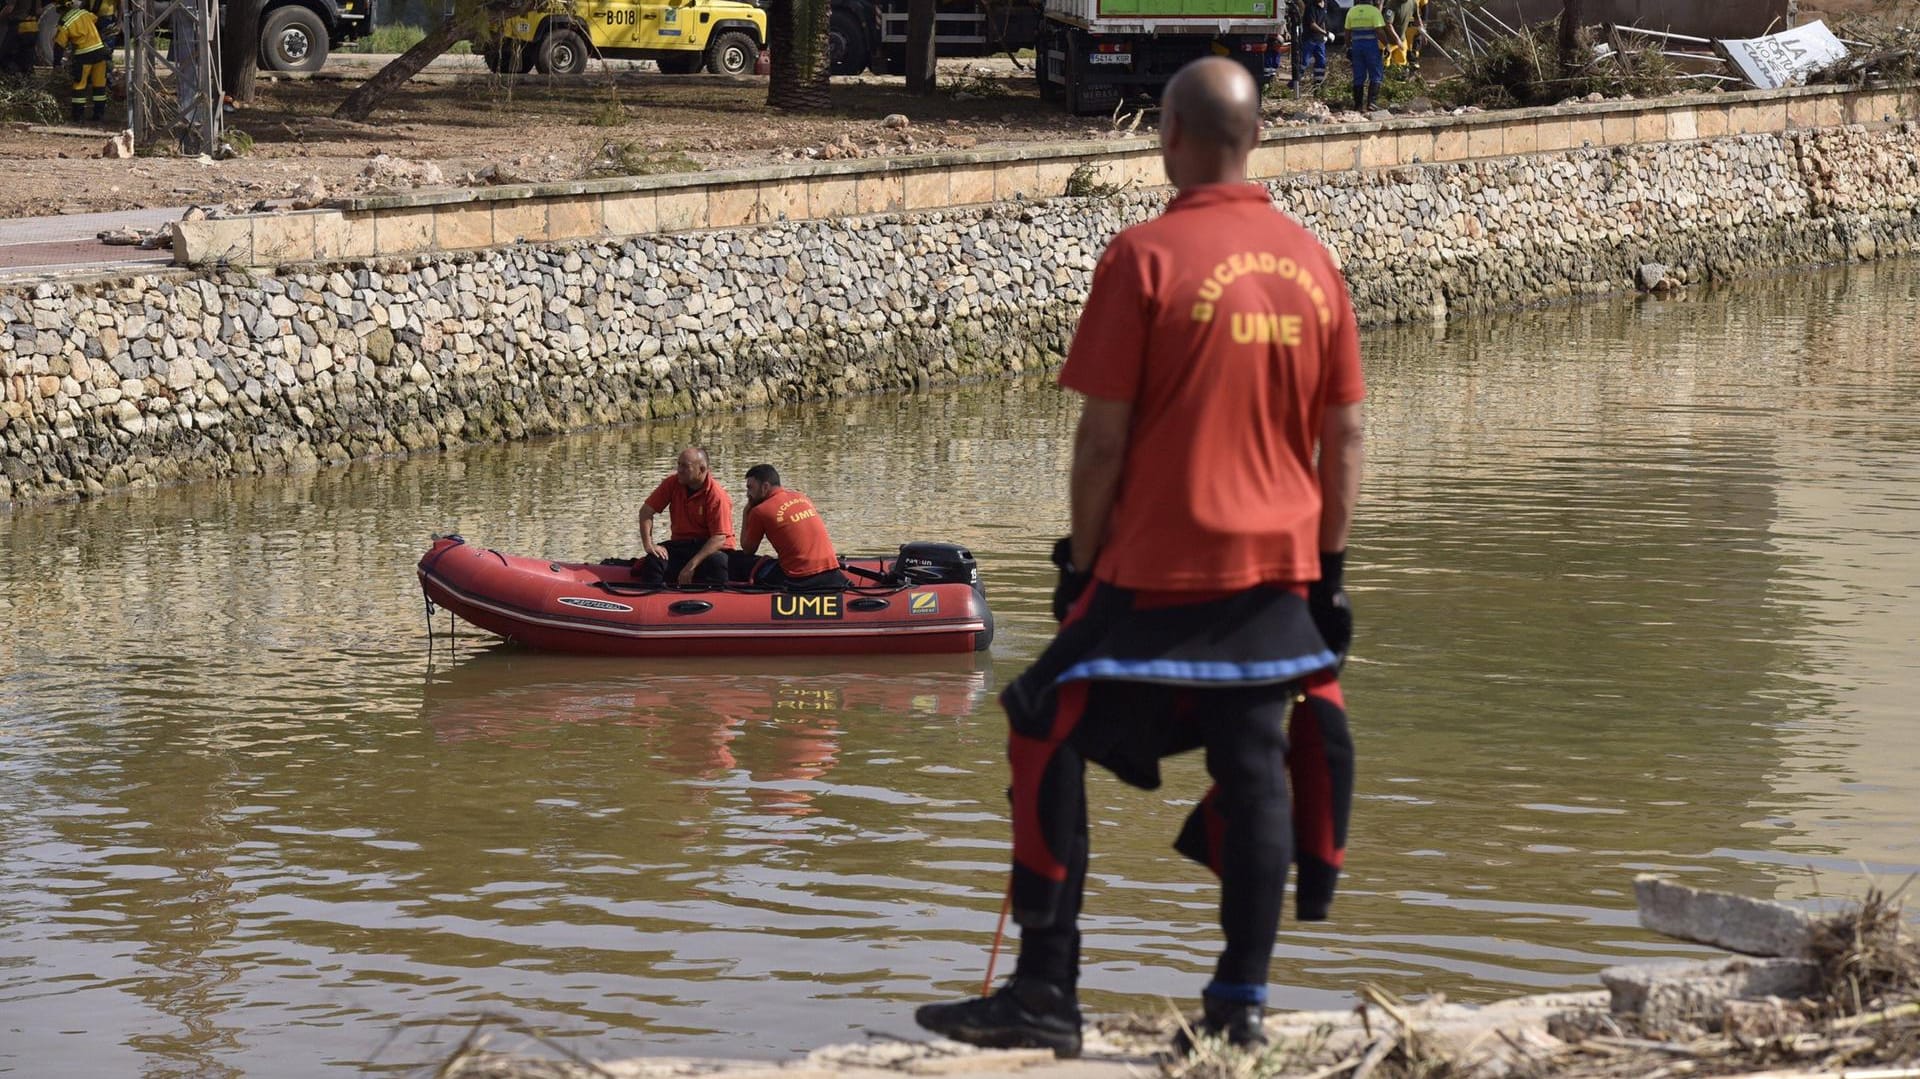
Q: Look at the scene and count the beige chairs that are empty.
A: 0